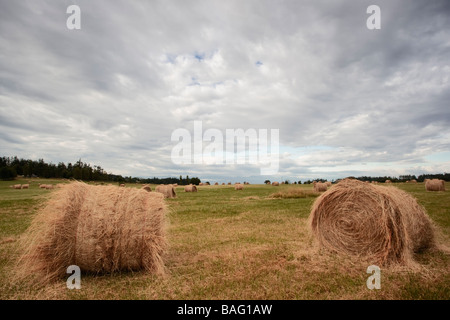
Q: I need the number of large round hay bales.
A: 2